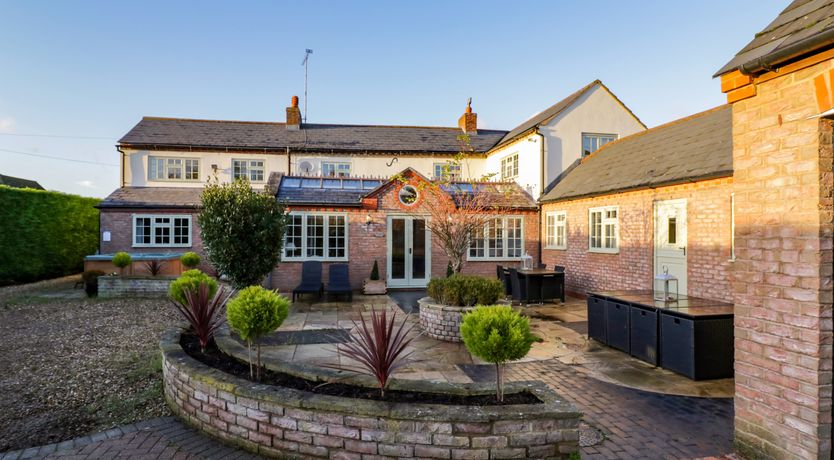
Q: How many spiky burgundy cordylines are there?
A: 3